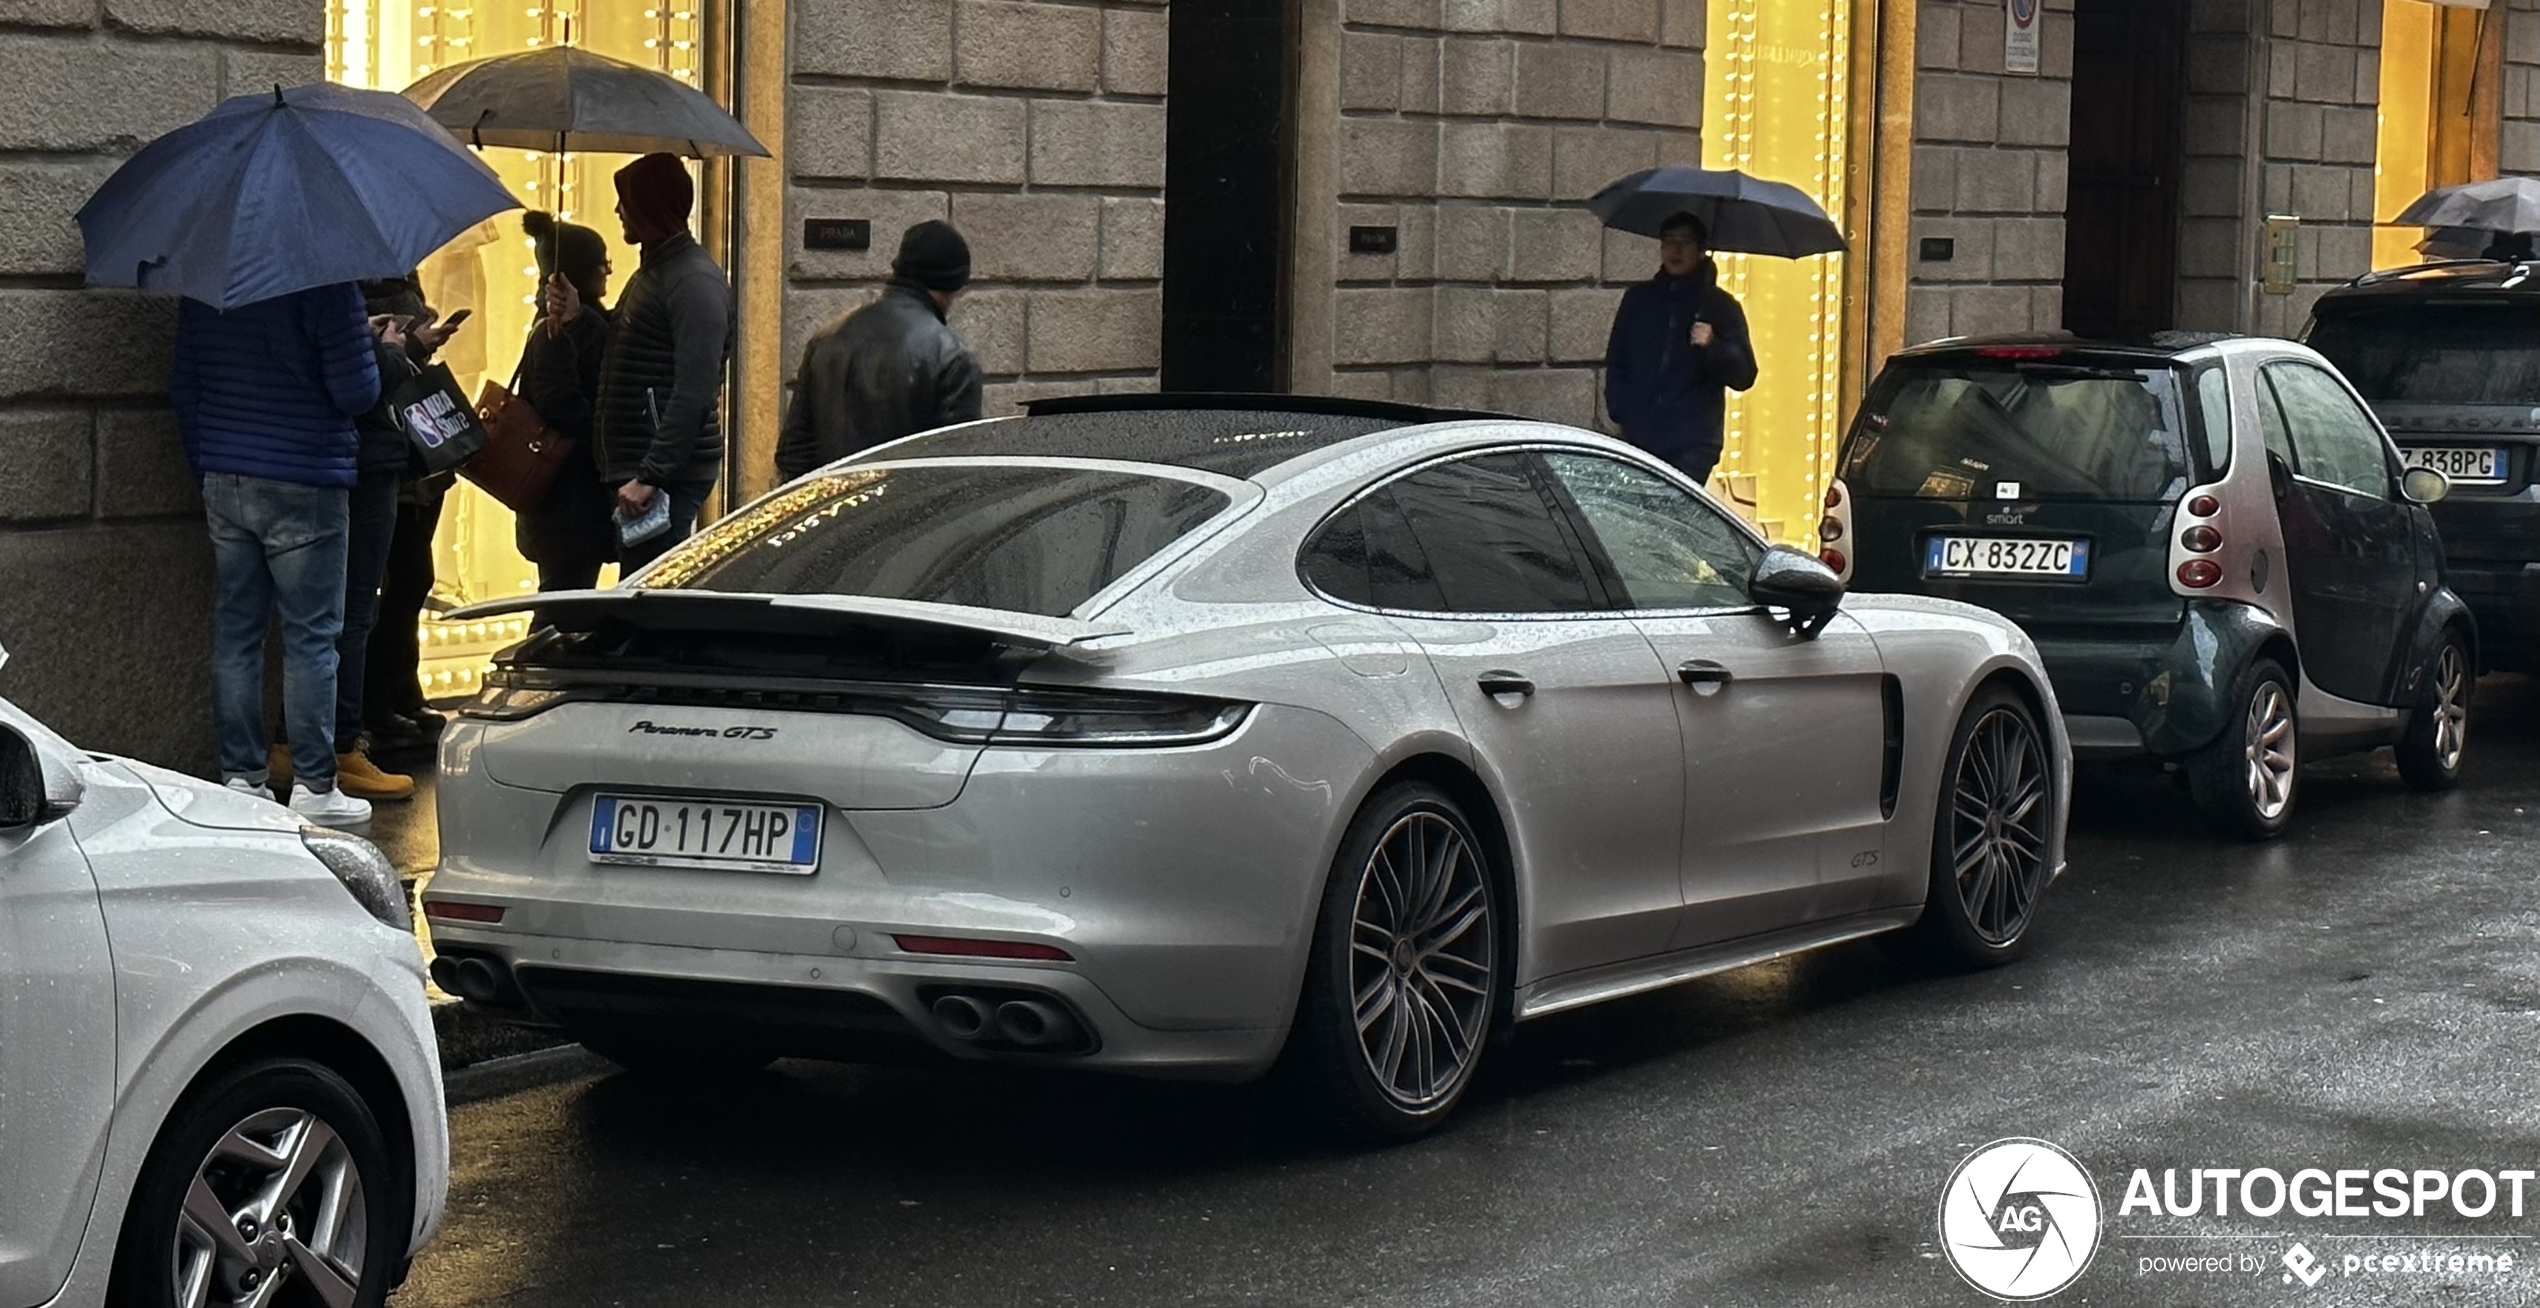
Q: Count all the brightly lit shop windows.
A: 3